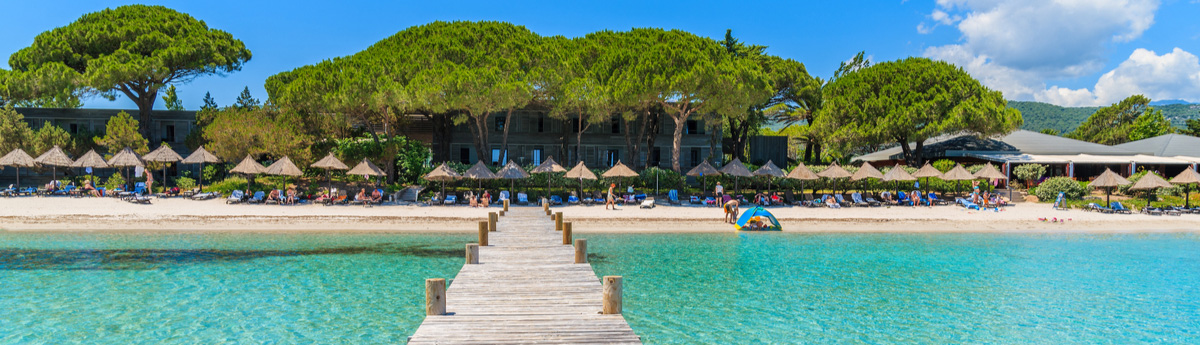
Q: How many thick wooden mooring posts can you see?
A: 14